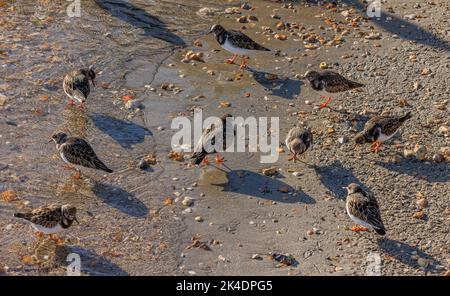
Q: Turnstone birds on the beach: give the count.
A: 9